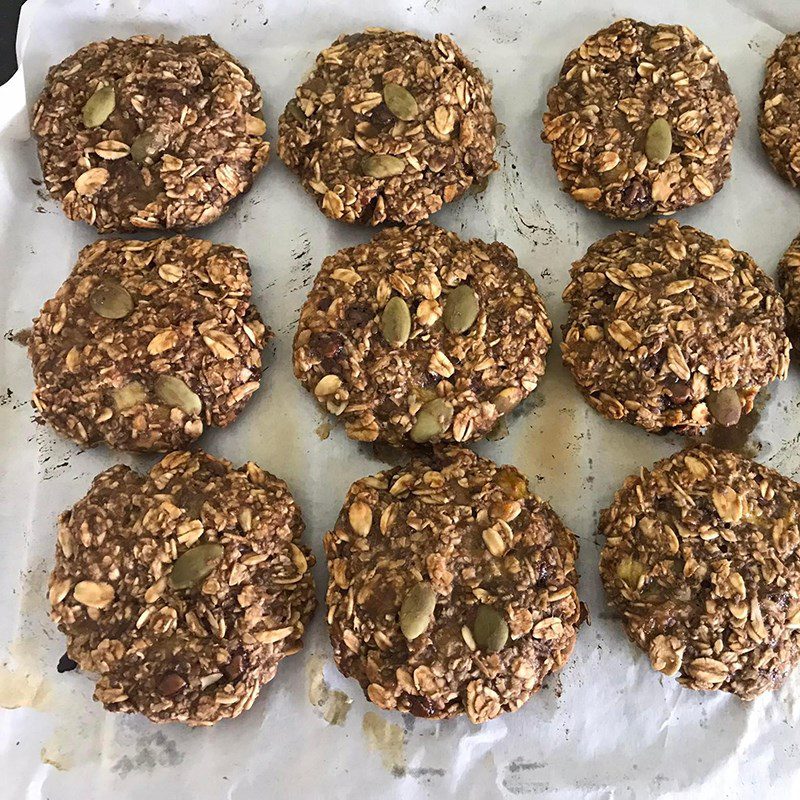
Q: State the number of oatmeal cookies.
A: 11